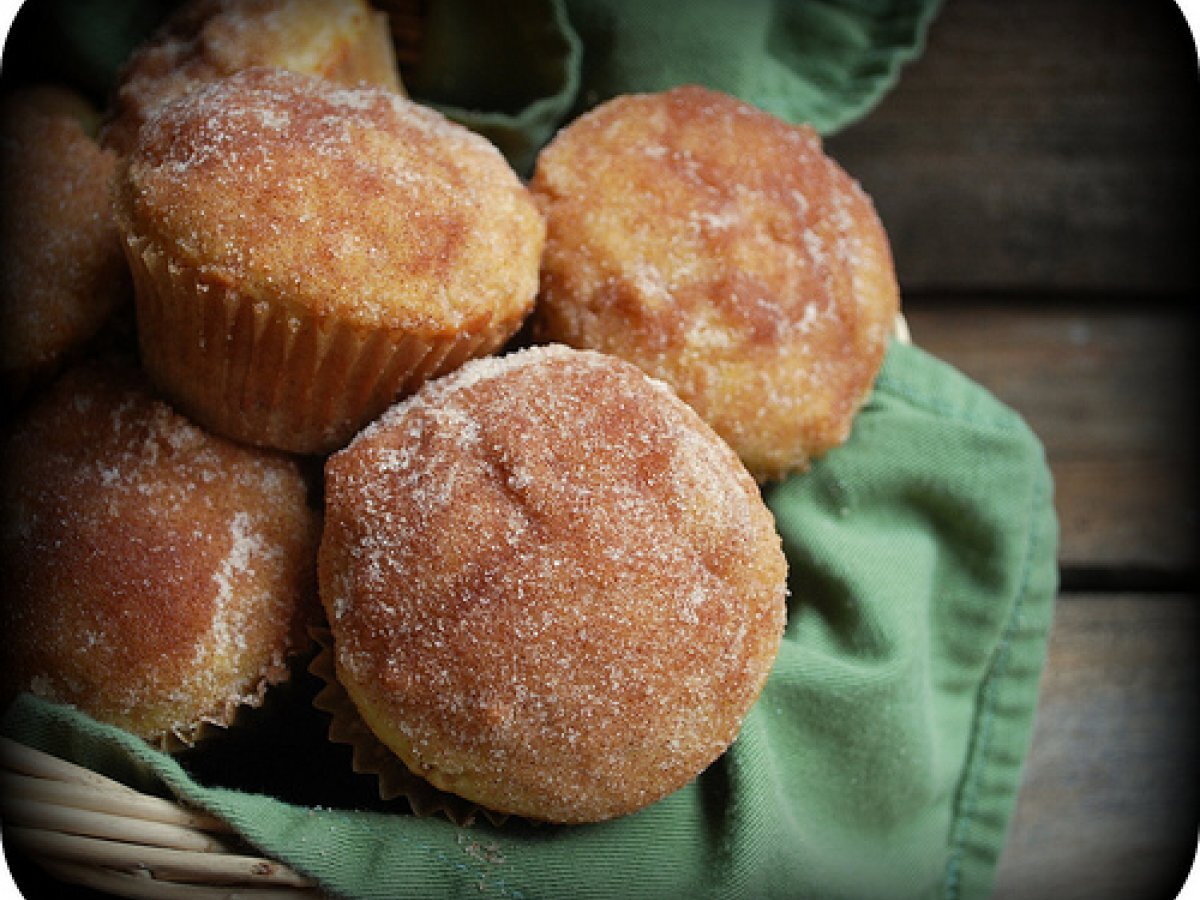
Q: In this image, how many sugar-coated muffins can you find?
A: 6